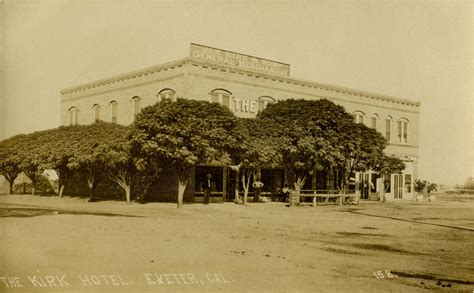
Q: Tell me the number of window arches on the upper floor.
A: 11